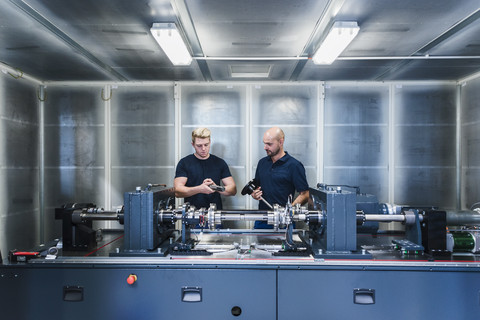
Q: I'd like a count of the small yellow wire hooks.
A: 3